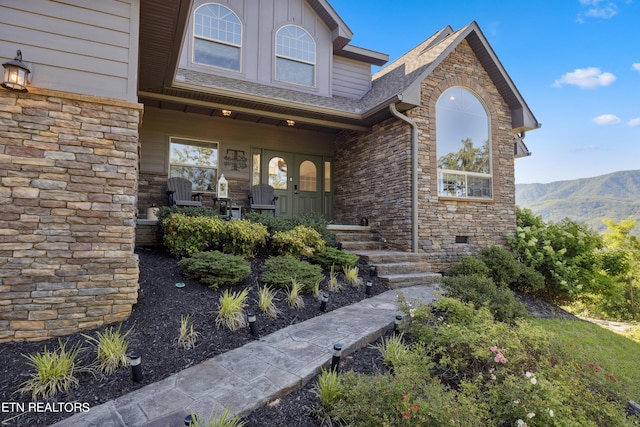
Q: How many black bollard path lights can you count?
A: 8